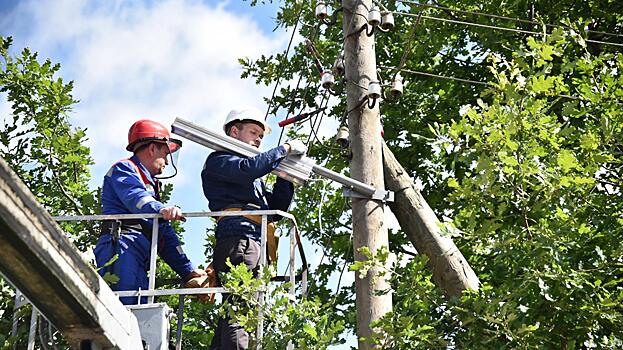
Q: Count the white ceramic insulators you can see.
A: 8